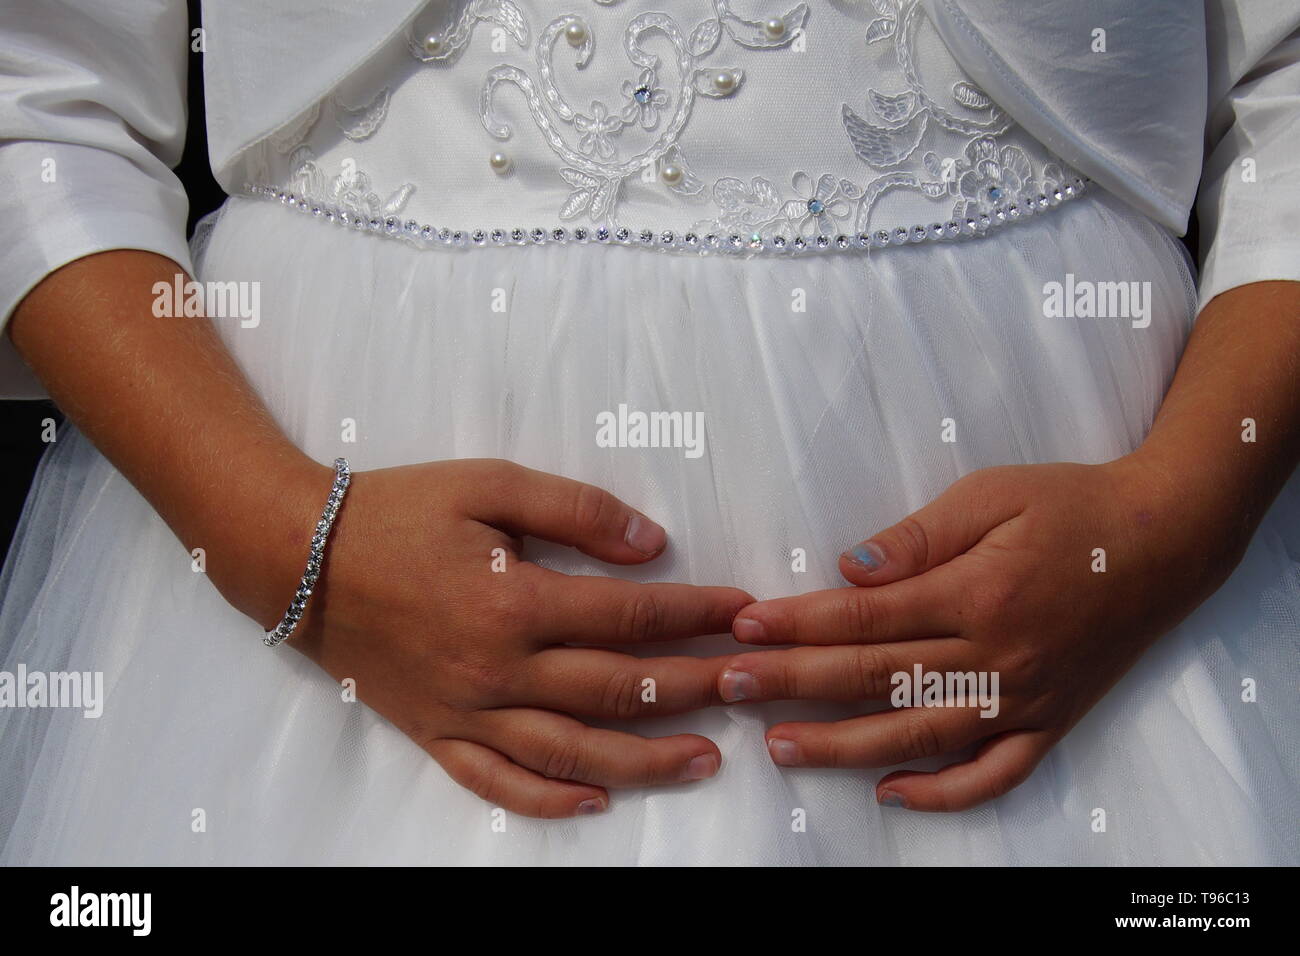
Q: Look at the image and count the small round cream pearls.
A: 6